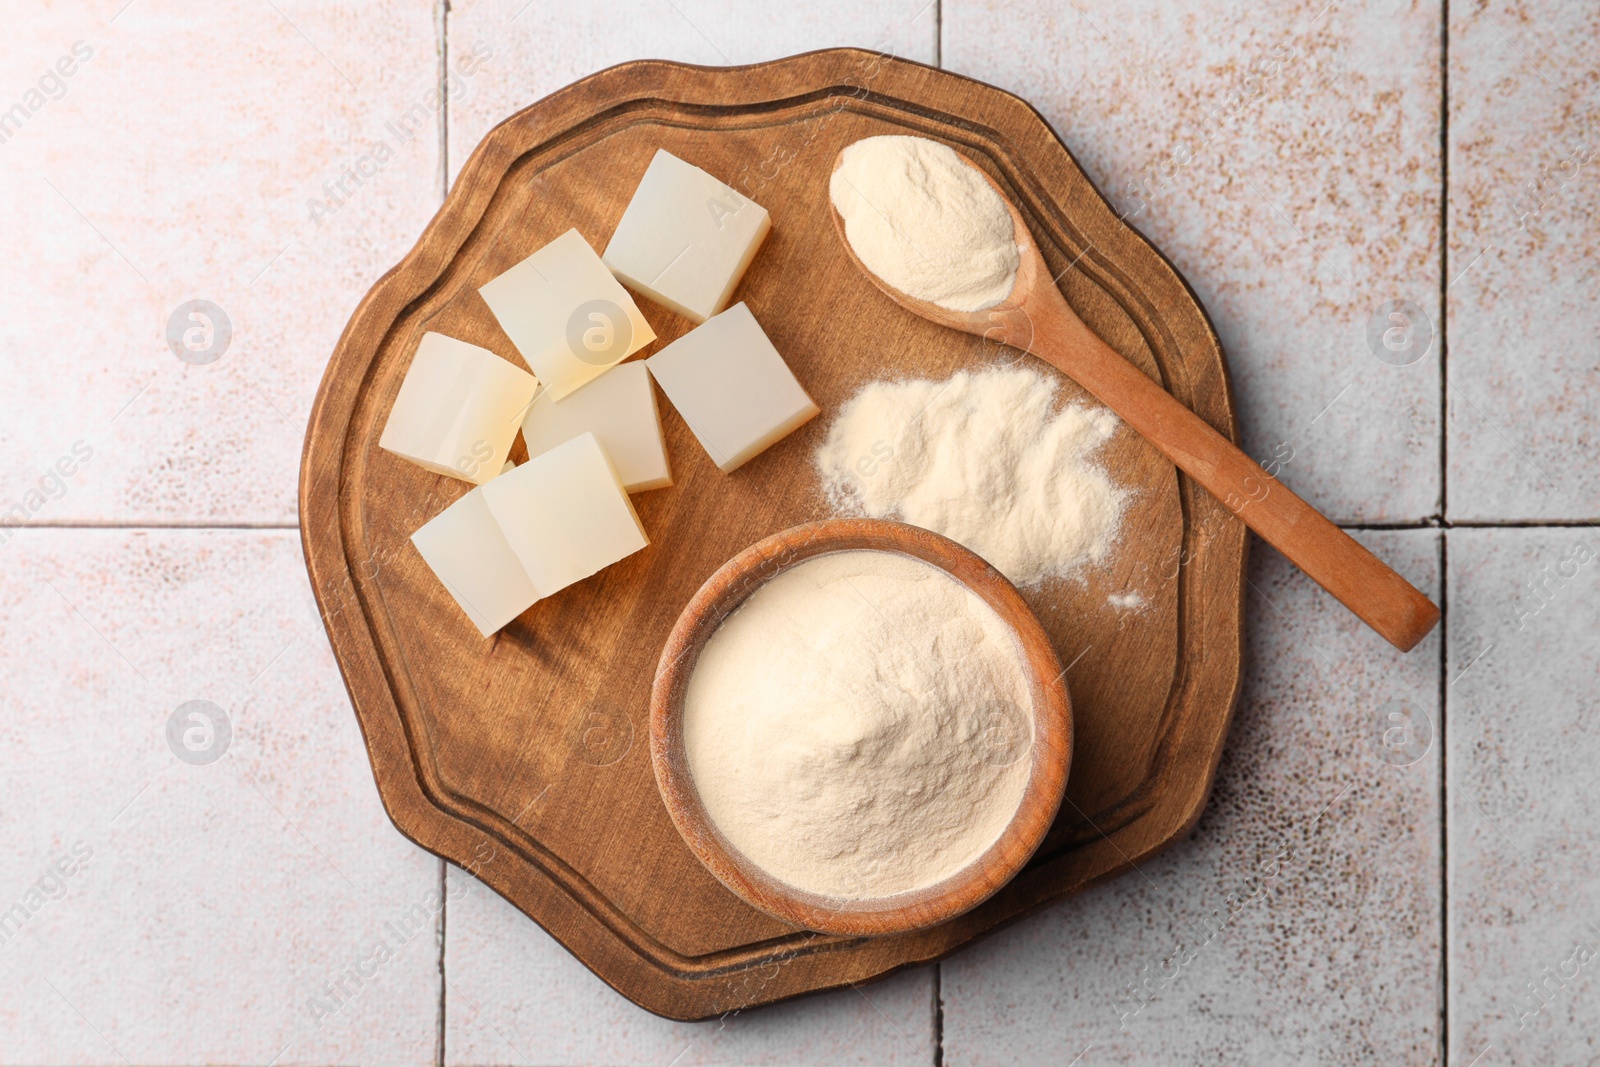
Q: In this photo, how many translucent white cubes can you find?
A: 7